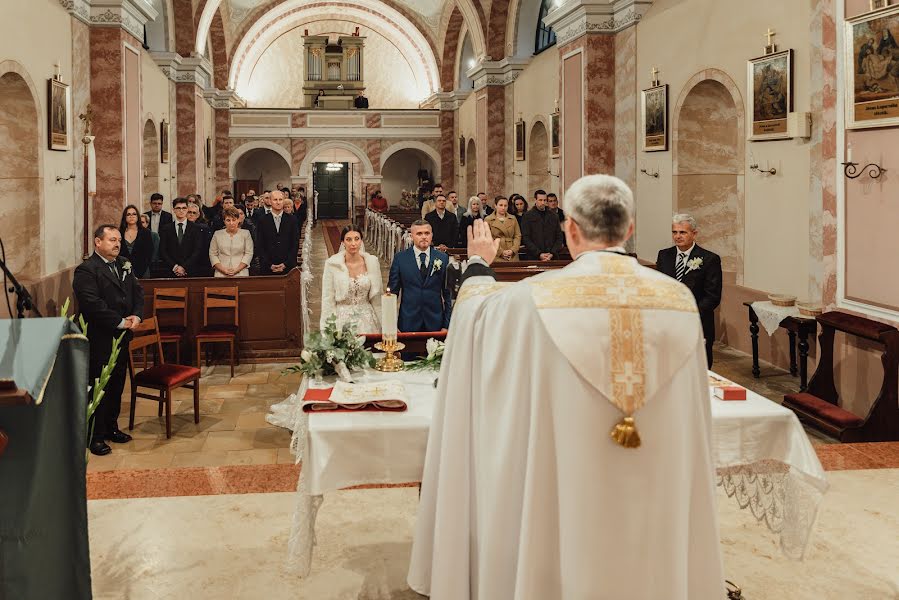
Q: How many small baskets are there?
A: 2